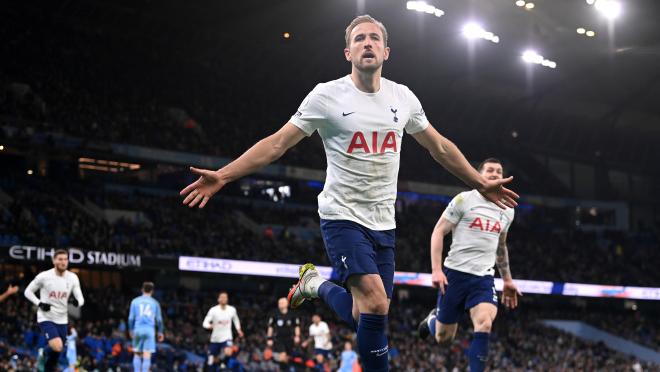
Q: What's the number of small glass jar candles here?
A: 0